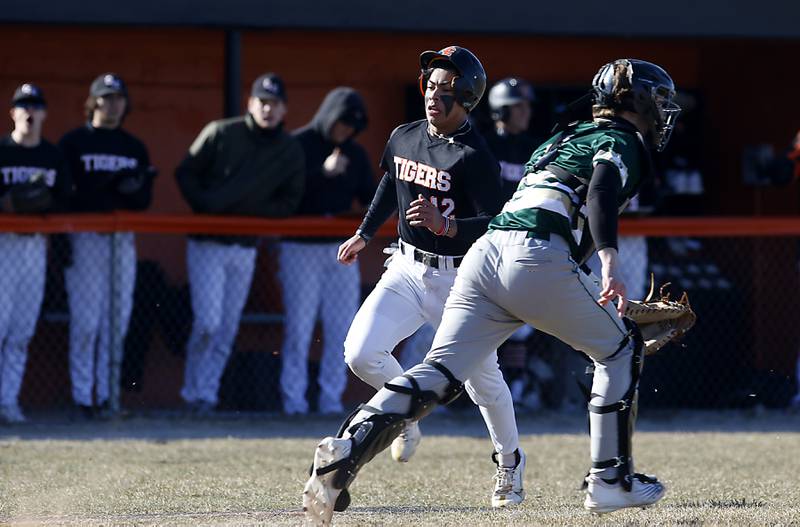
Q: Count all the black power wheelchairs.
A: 0